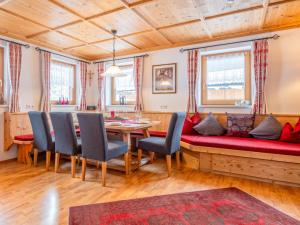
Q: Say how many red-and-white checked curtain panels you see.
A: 7